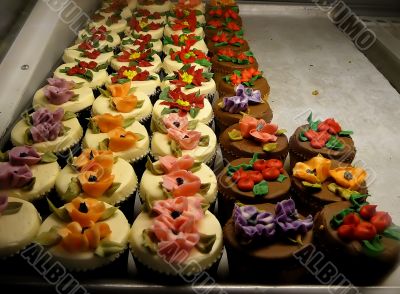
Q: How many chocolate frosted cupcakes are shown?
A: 13